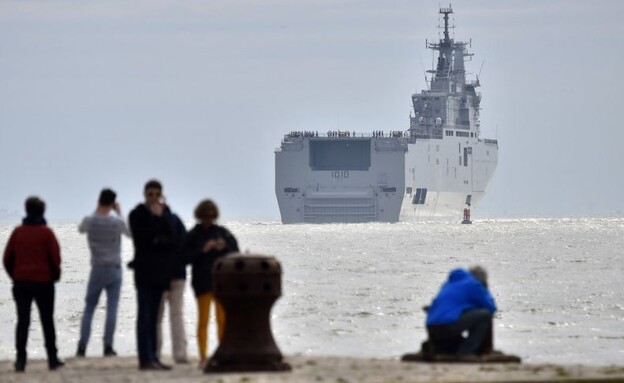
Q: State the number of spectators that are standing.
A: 5